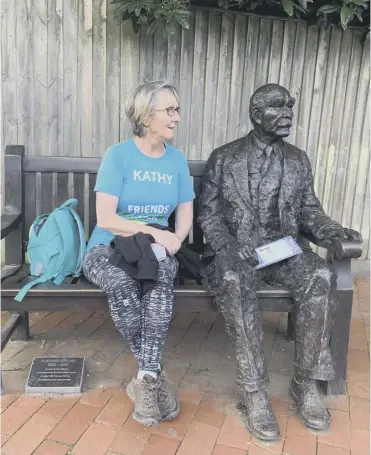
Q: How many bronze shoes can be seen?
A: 2